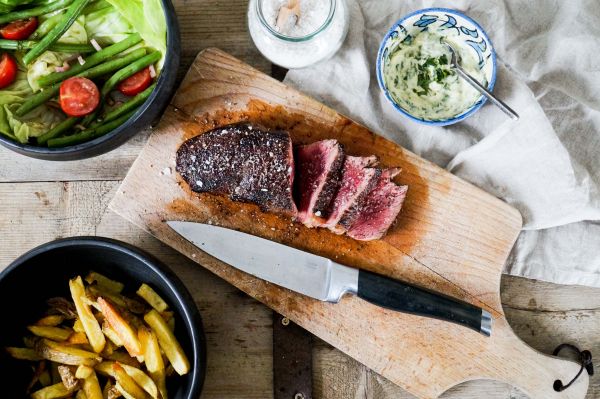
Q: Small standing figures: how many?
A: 0